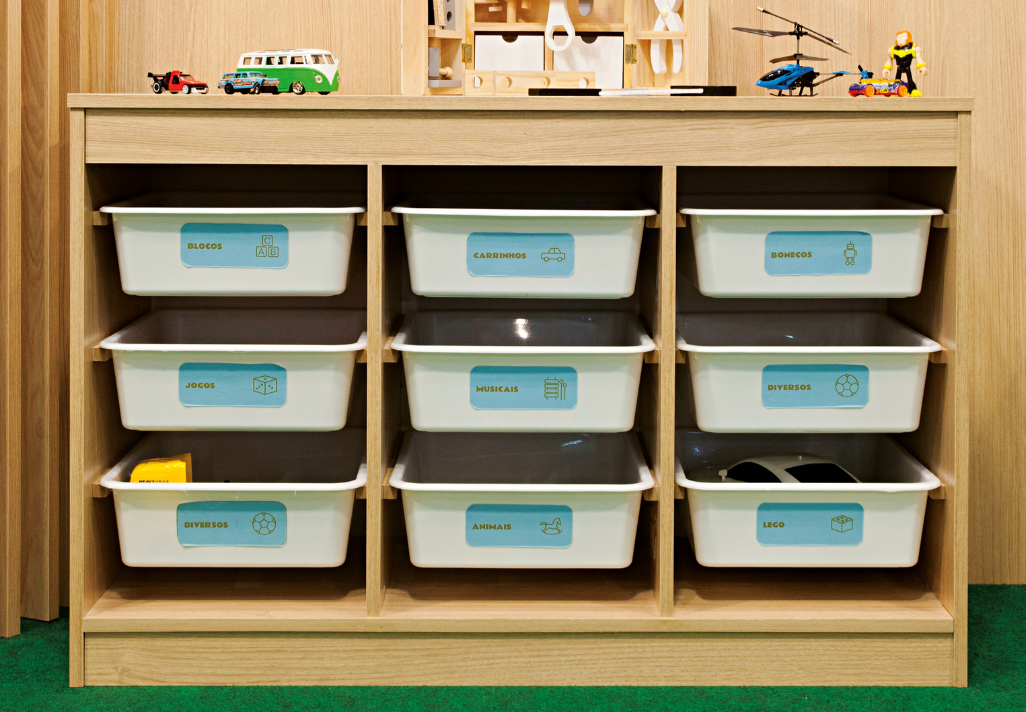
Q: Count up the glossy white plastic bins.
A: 9